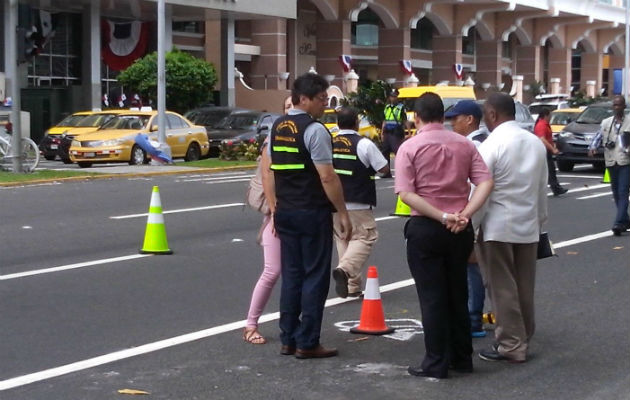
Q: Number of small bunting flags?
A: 3